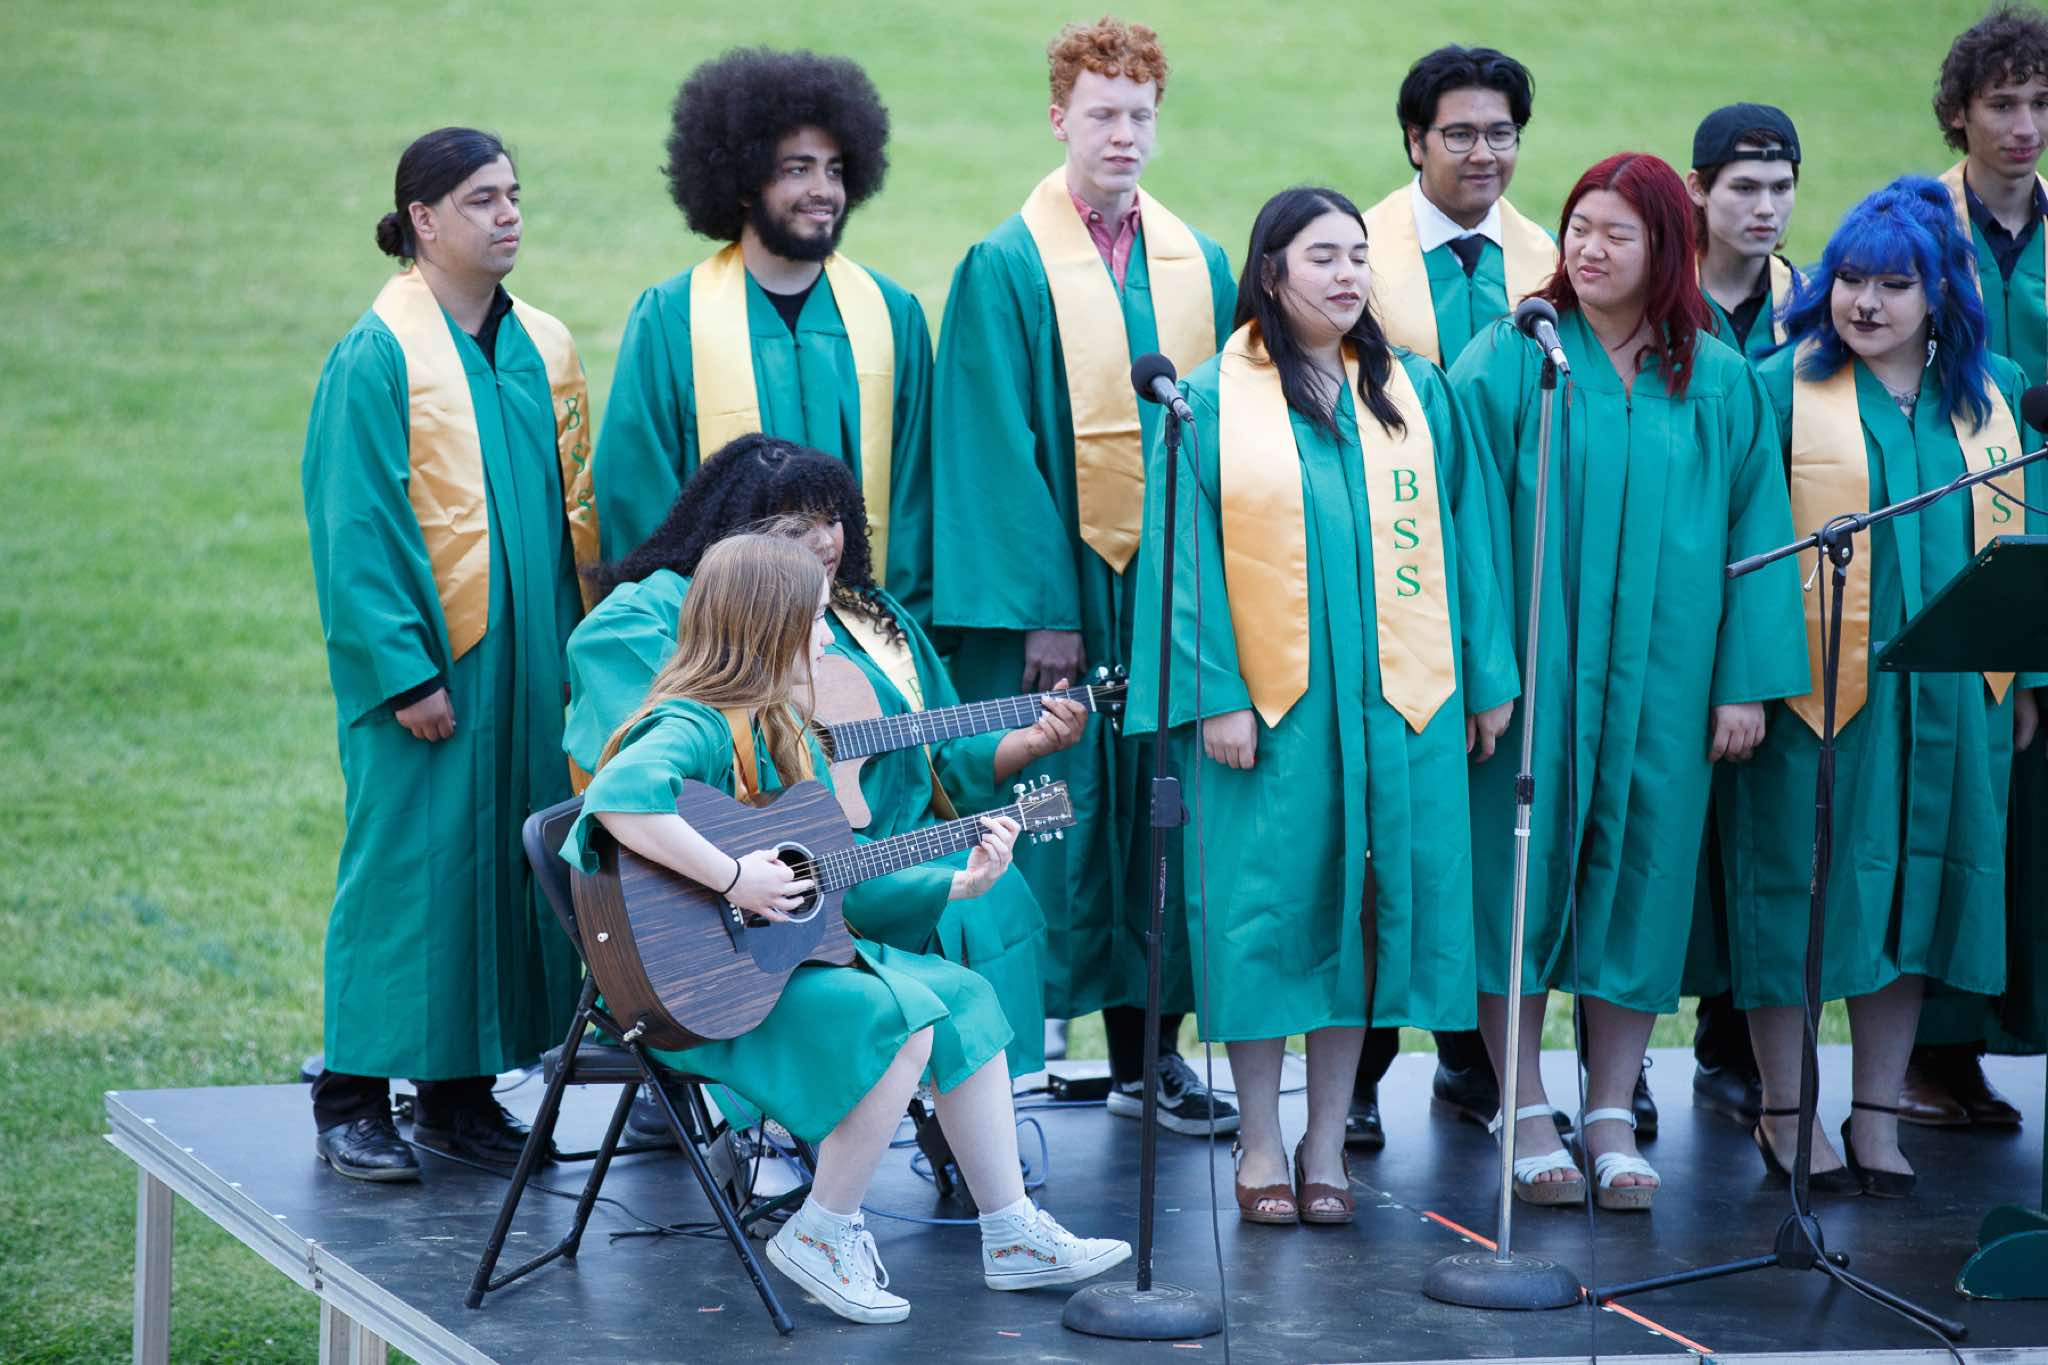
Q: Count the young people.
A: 11